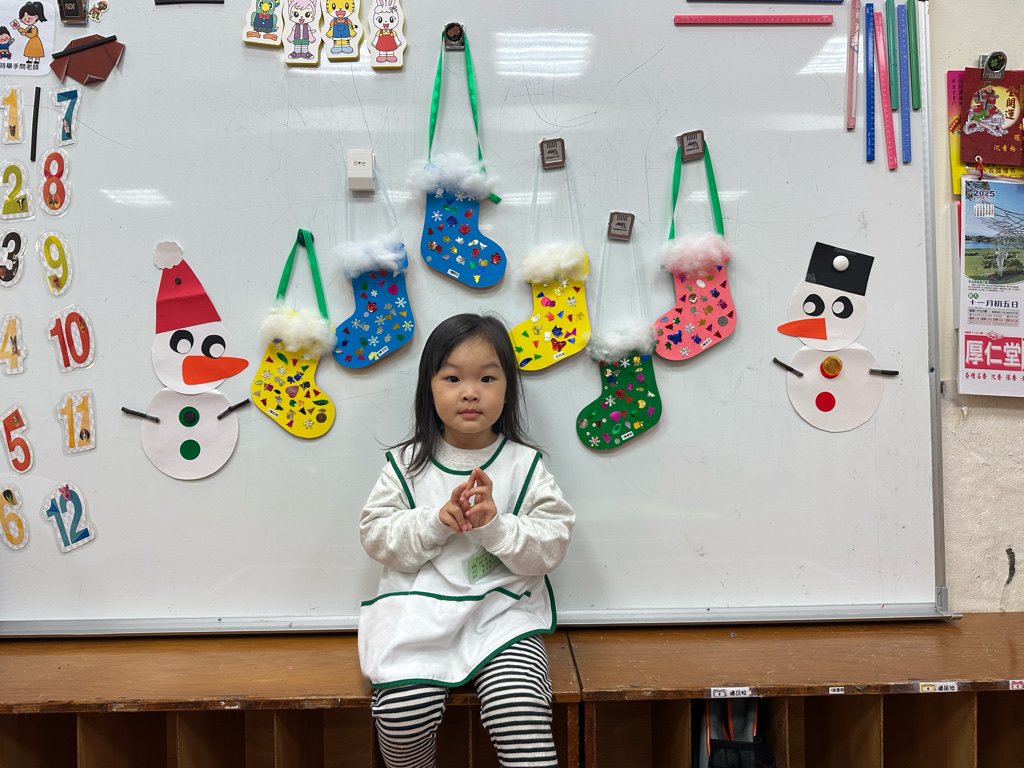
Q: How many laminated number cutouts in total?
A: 12